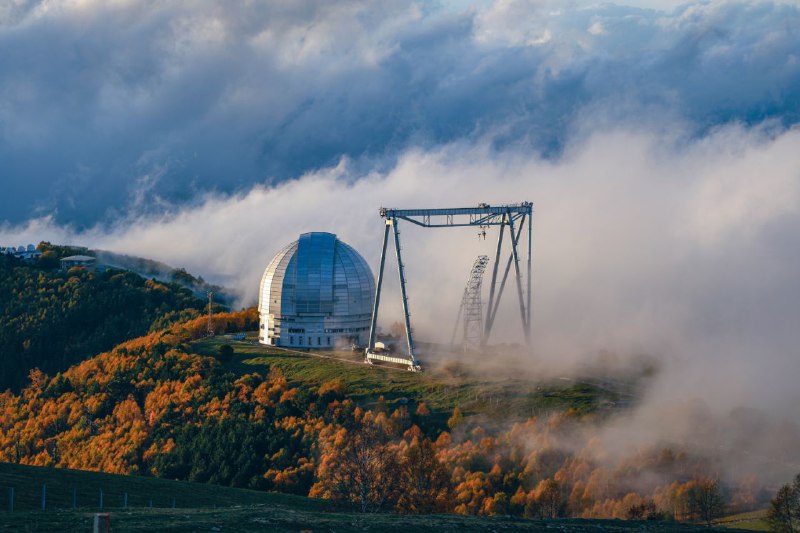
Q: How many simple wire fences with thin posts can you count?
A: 1